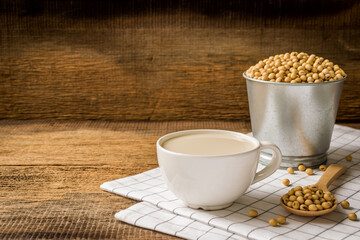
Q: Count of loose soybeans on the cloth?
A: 11